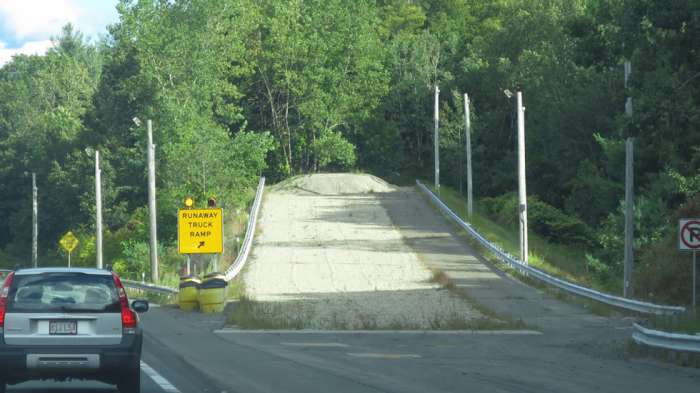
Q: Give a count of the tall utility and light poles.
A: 7